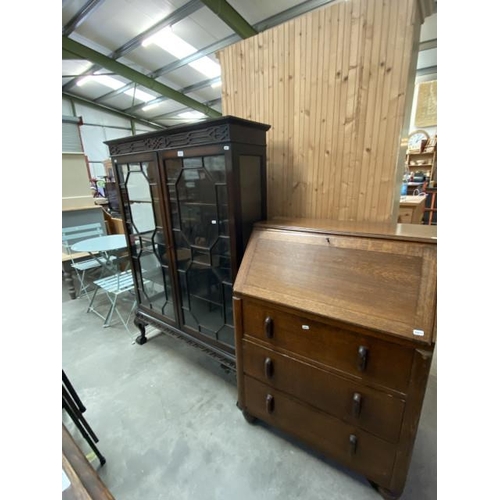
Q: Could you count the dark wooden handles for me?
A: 6